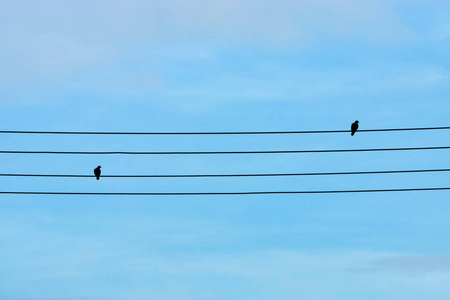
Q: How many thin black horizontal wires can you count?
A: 4